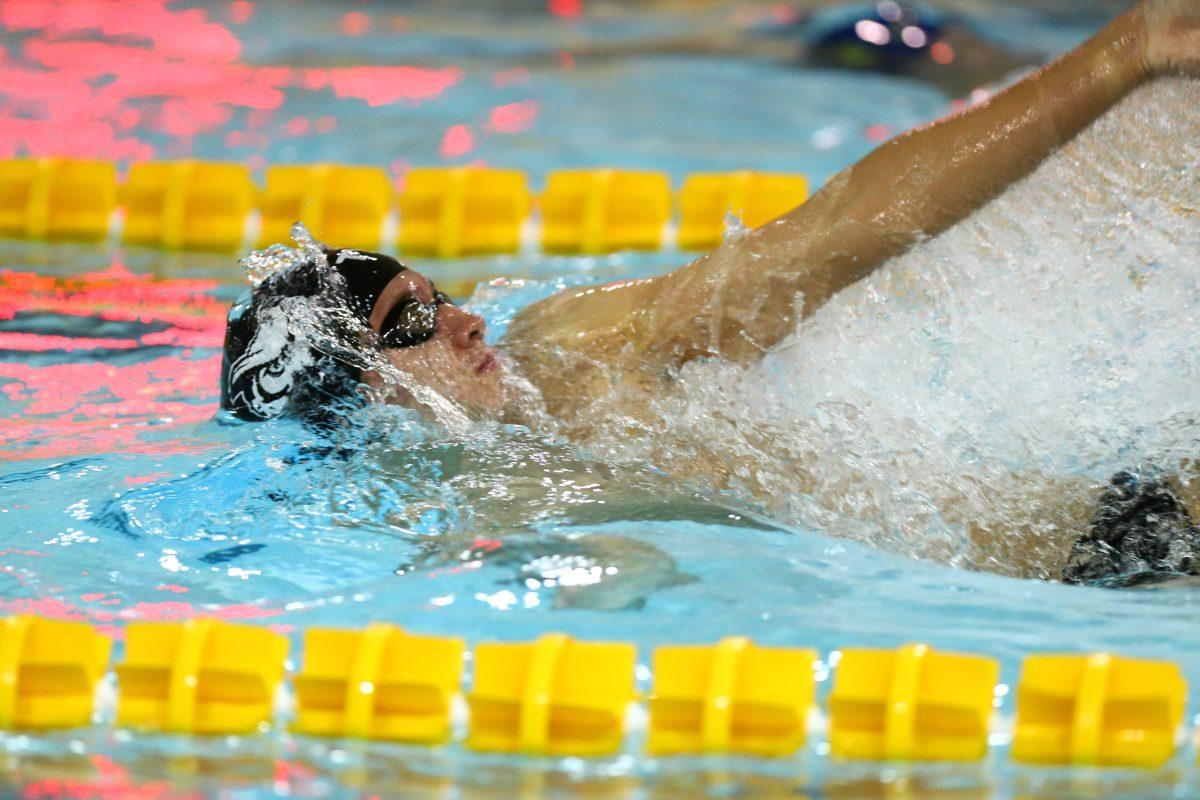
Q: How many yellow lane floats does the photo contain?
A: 13